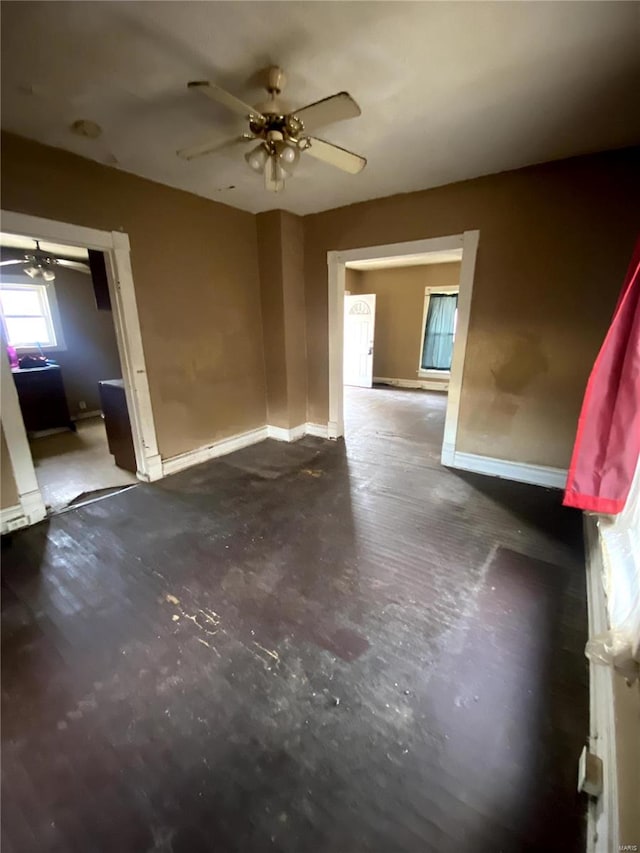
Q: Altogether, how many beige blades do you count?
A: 5